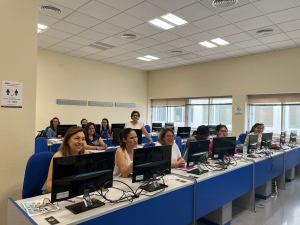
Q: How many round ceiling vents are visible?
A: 5